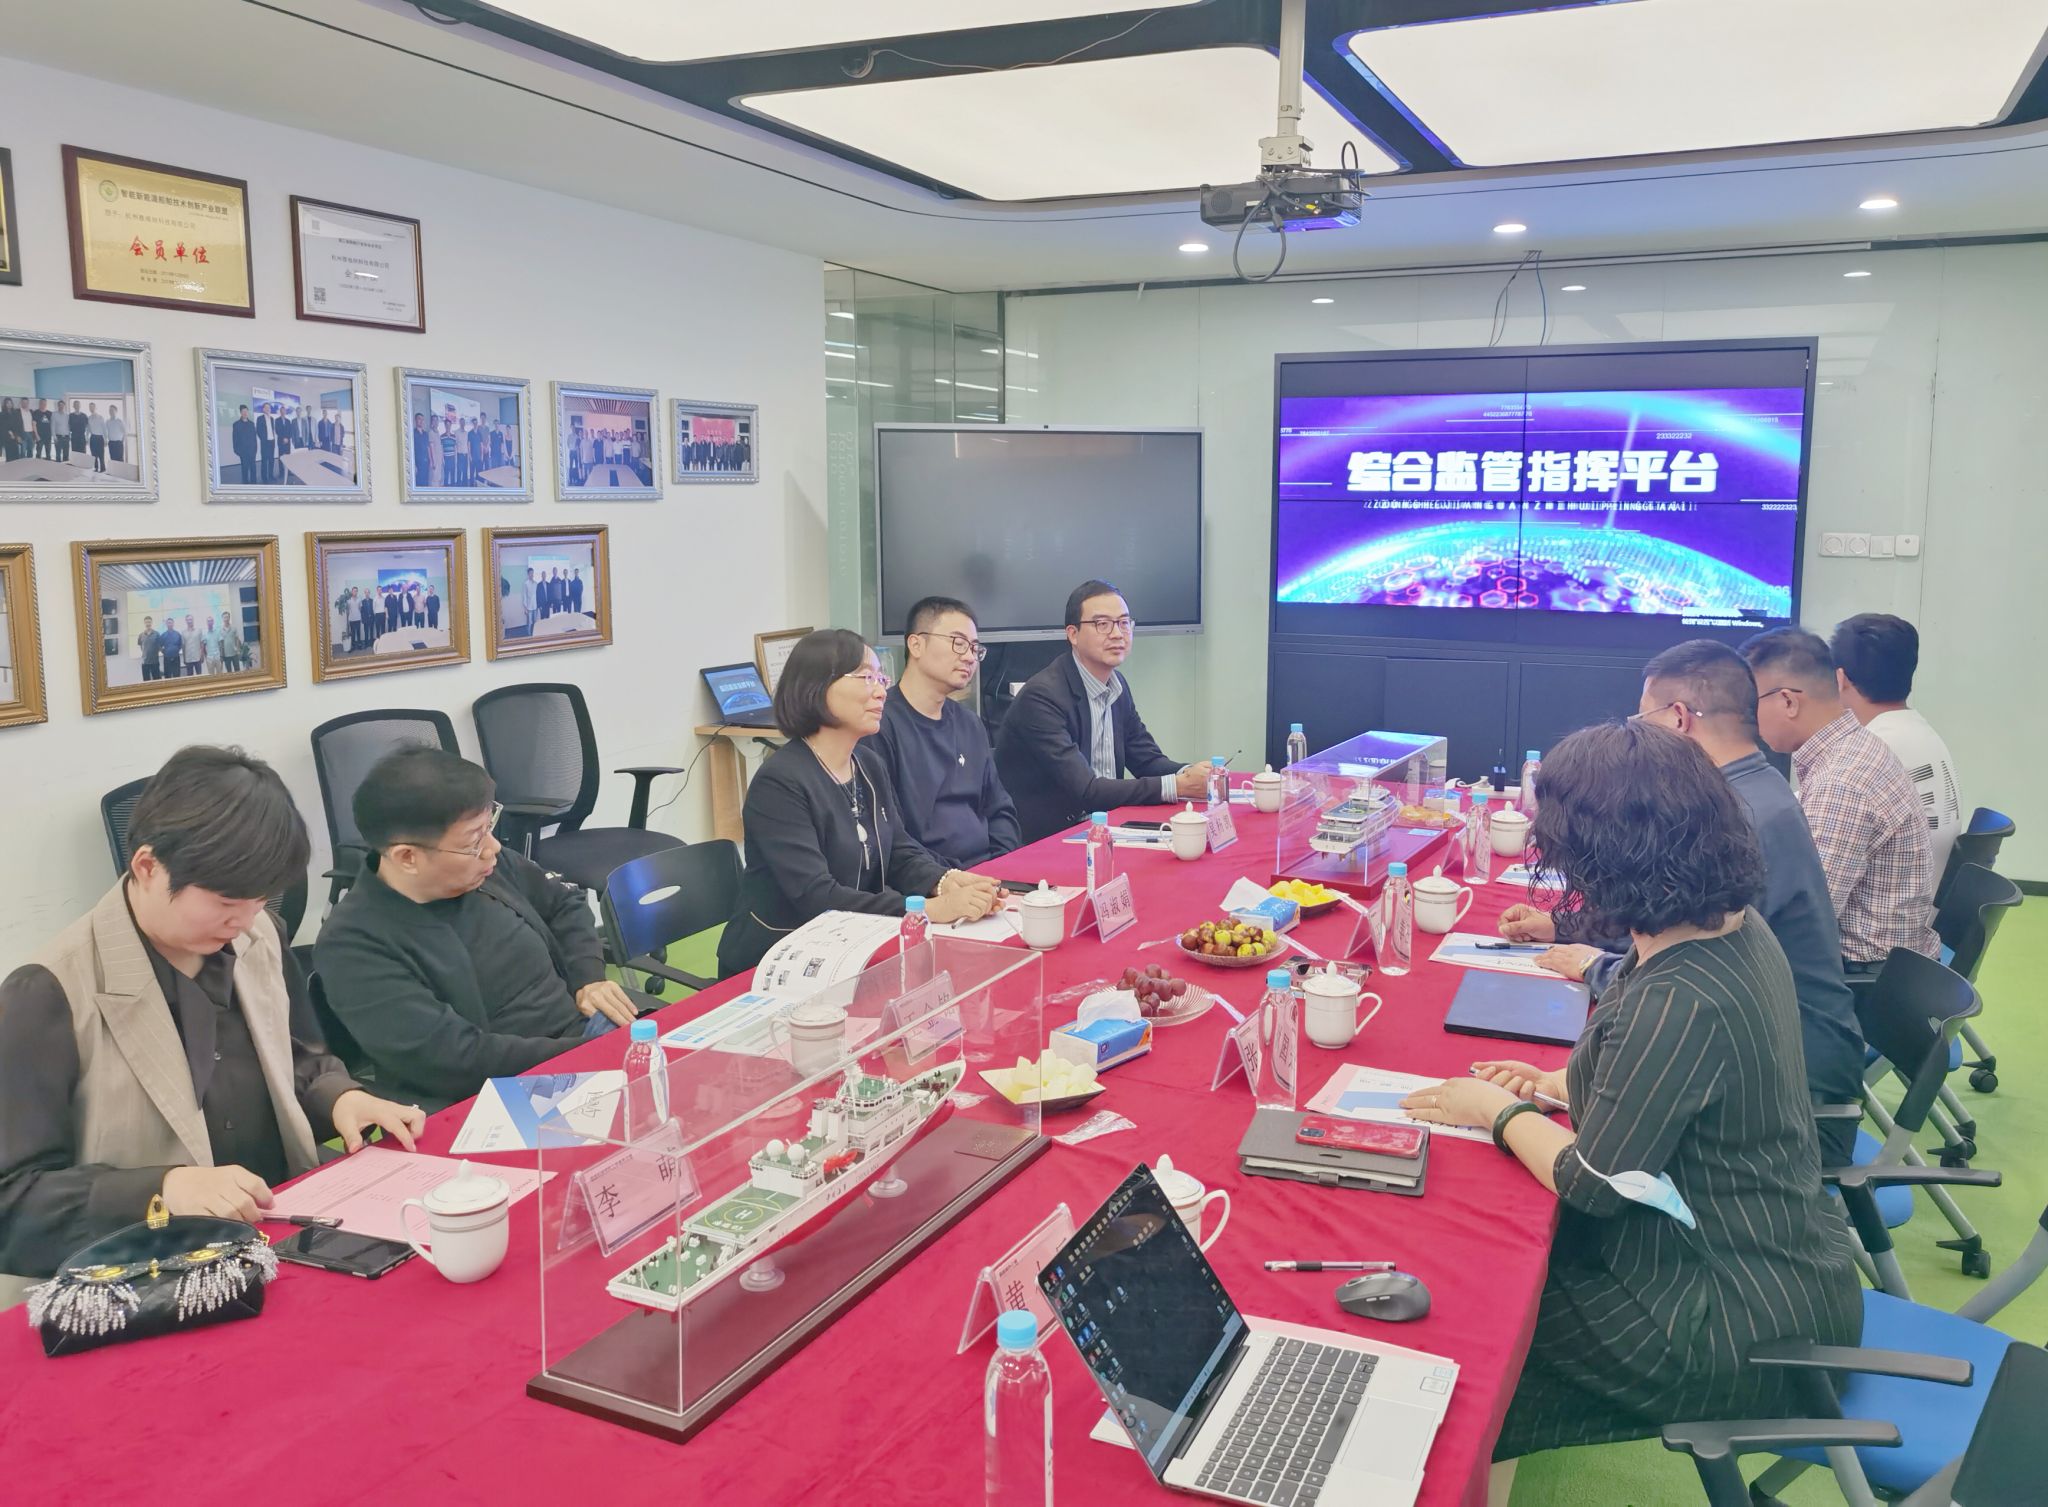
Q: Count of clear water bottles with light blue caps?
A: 10